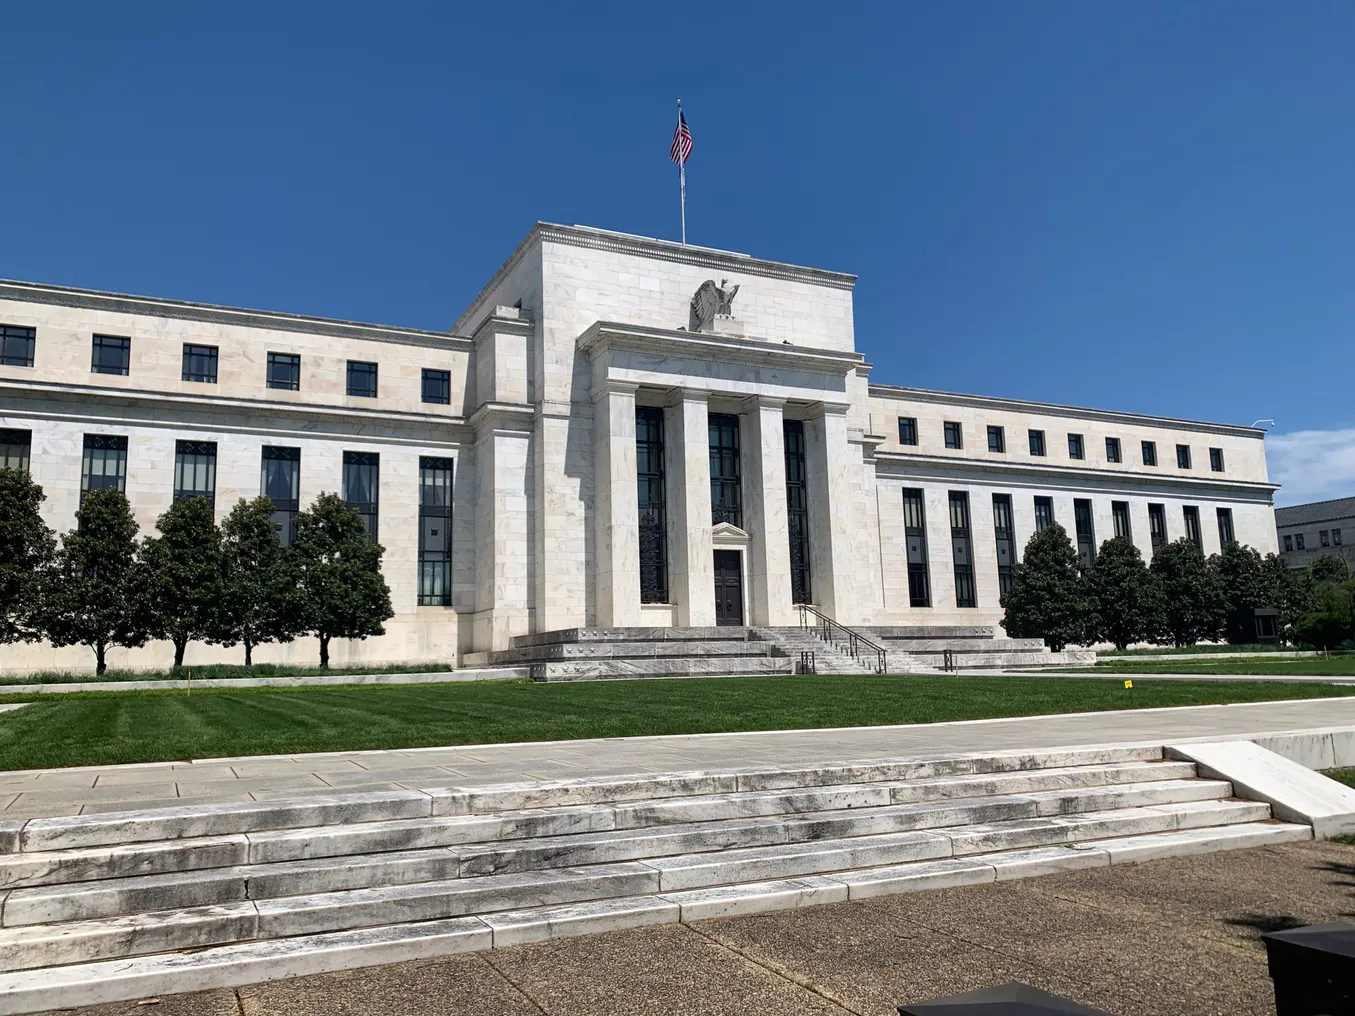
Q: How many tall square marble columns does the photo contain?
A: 4